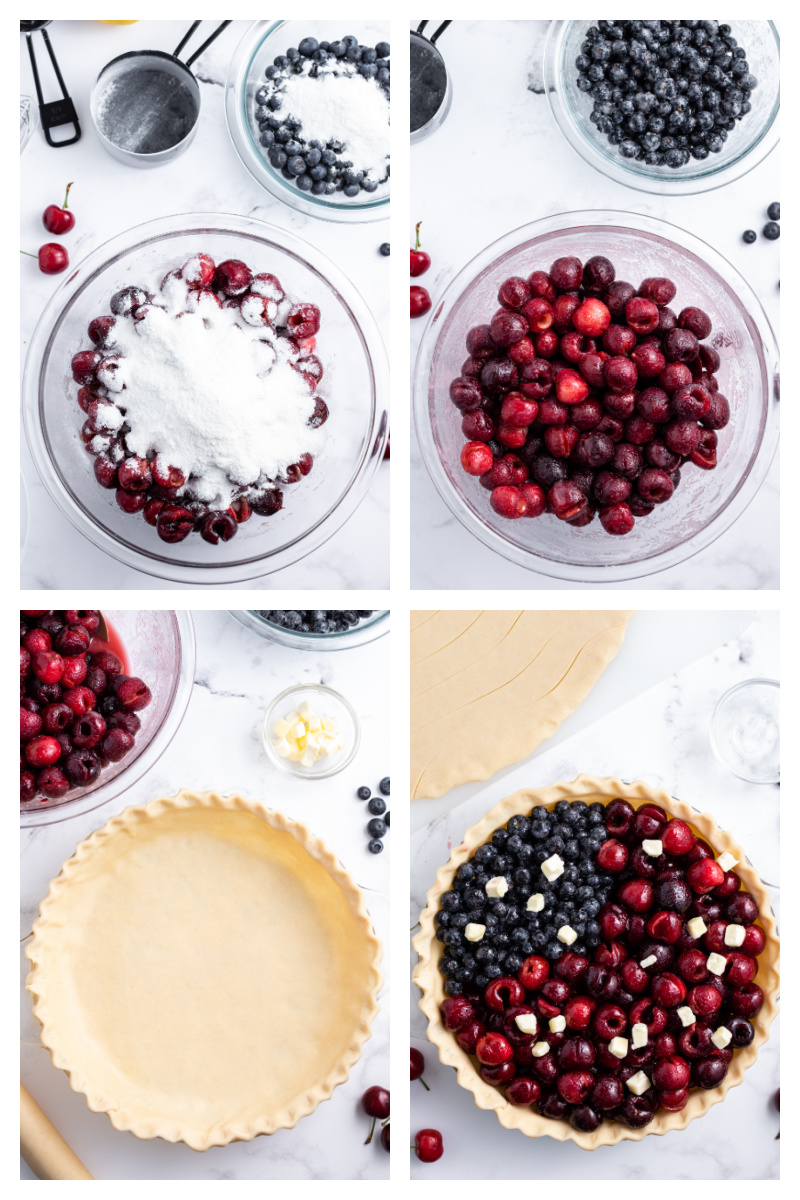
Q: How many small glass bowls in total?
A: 2